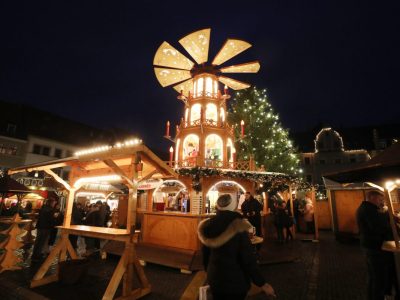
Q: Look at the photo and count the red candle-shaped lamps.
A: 6